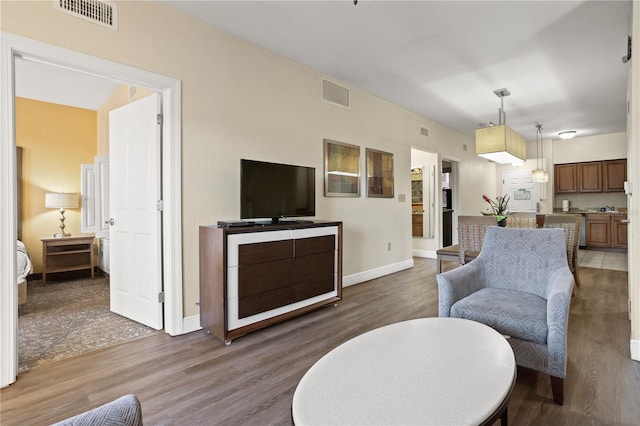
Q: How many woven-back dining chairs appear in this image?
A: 3